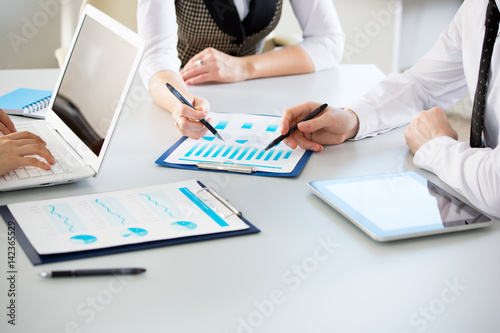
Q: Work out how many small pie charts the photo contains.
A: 3